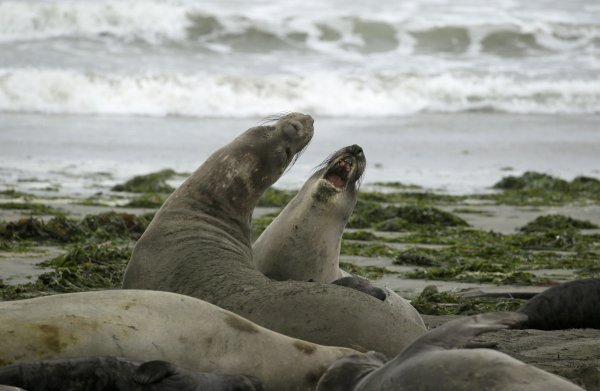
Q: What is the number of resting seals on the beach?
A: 4